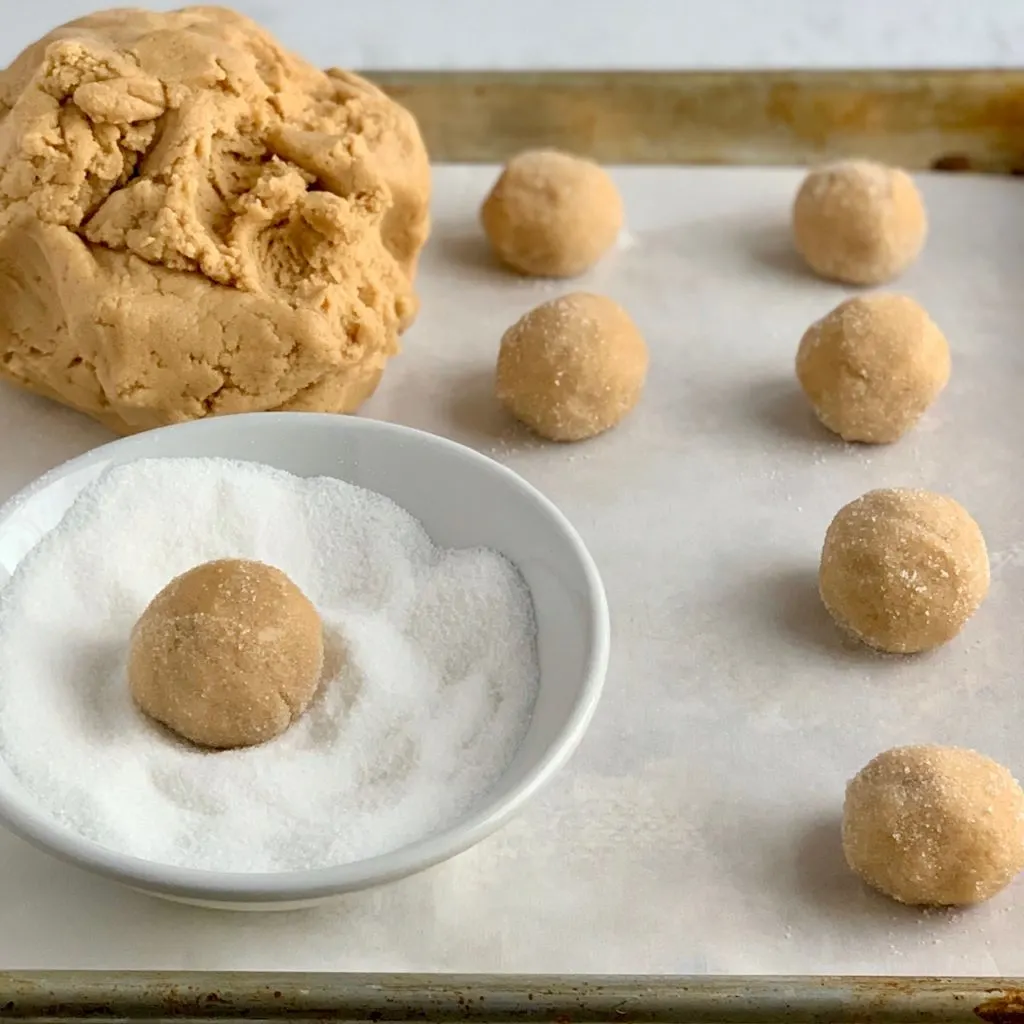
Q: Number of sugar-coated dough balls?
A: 7